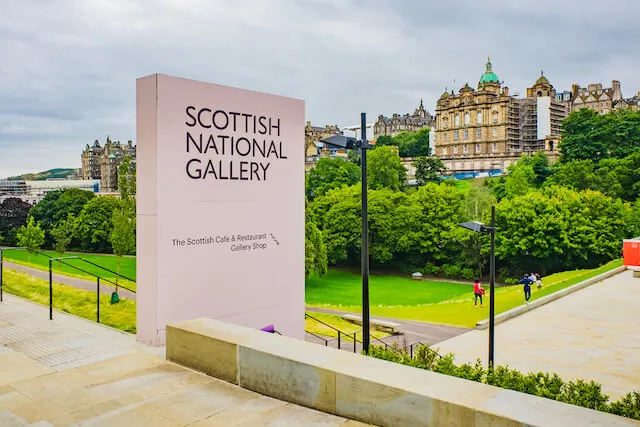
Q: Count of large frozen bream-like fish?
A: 0